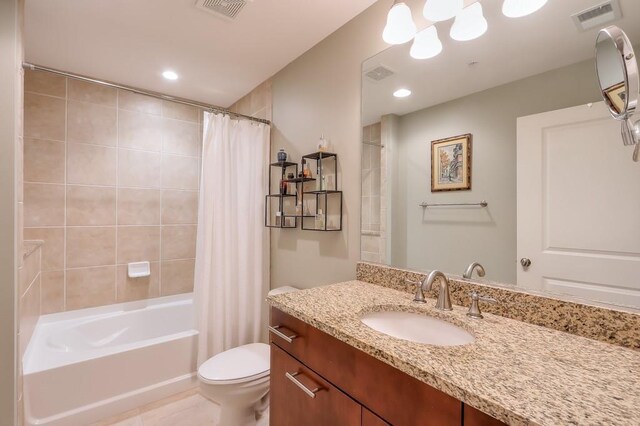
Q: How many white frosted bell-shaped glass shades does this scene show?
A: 5